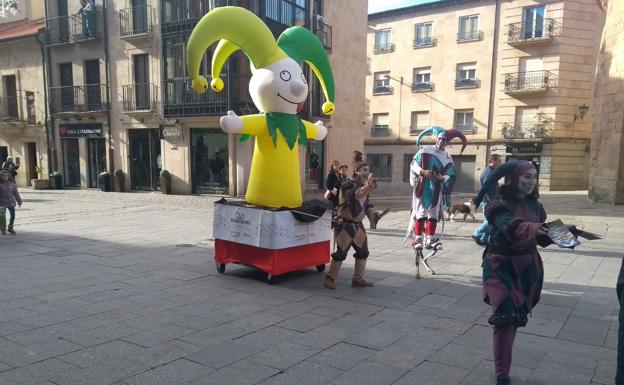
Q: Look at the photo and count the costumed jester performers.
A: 3